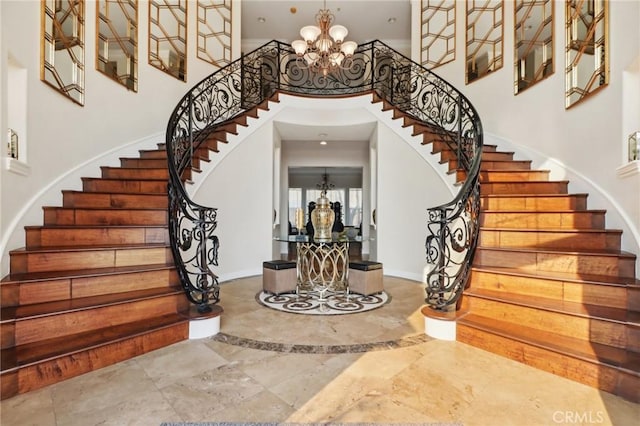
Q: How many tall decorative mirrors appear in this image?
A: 8